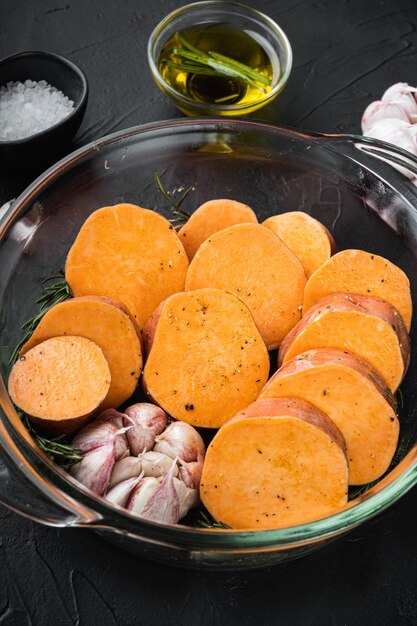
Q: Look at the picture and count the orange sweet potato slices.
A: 11